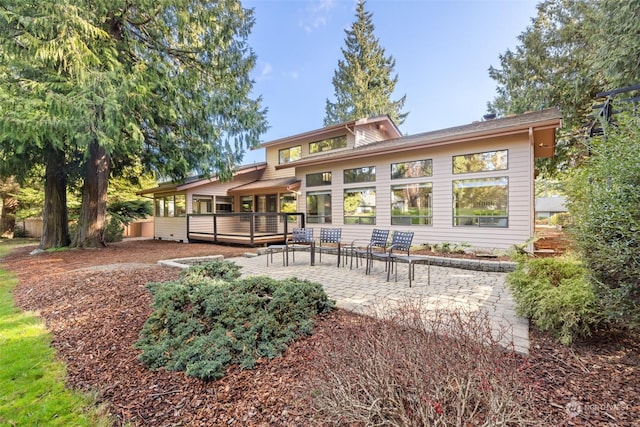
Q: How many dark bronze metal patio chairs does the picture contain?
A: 4